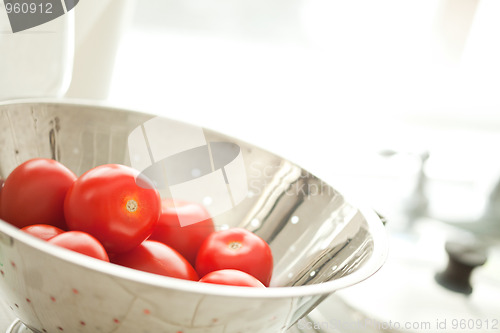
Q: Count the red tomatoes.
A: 8